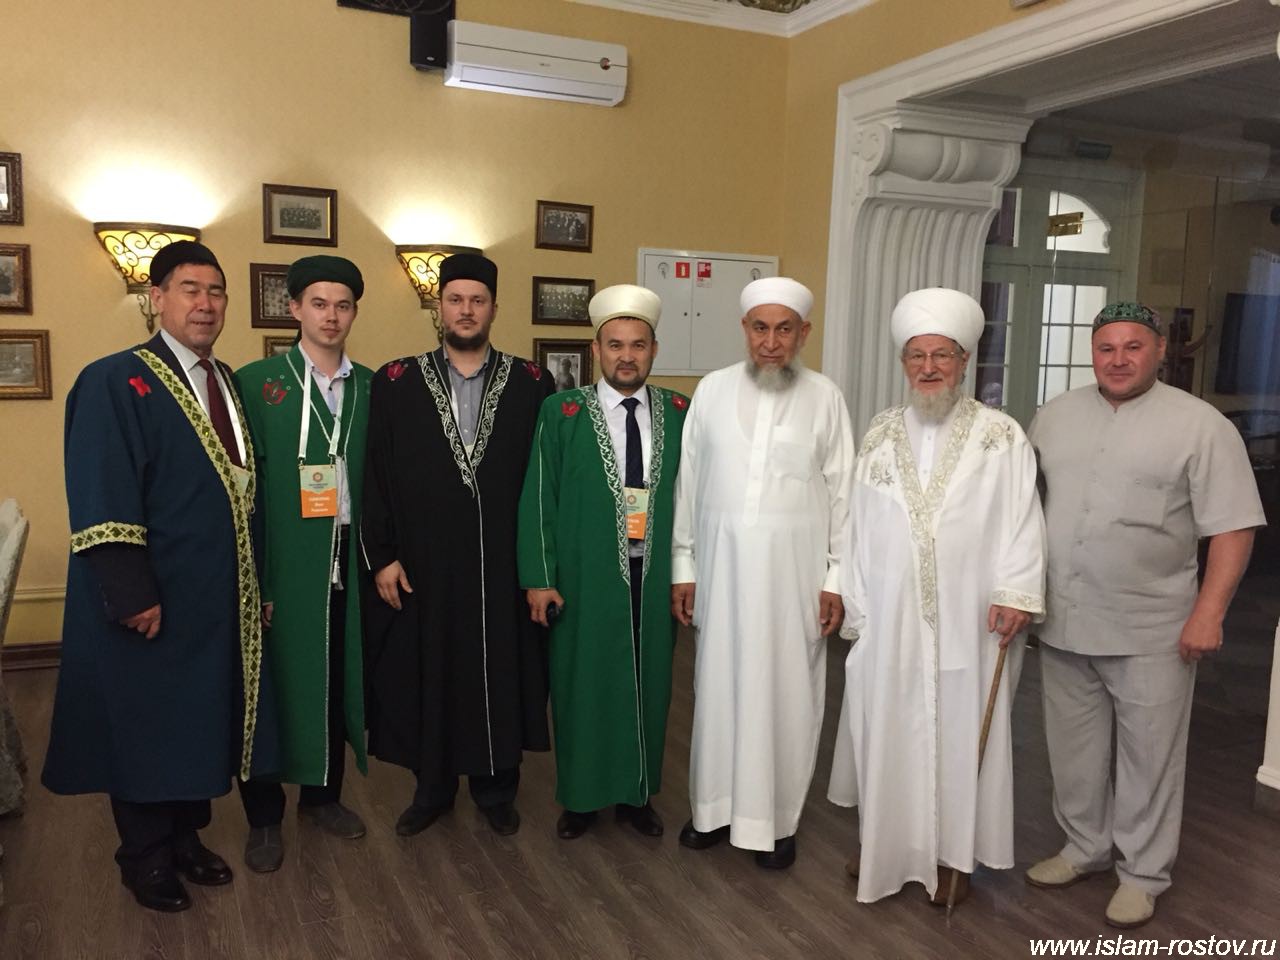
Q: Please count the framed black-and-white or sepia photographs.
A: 9